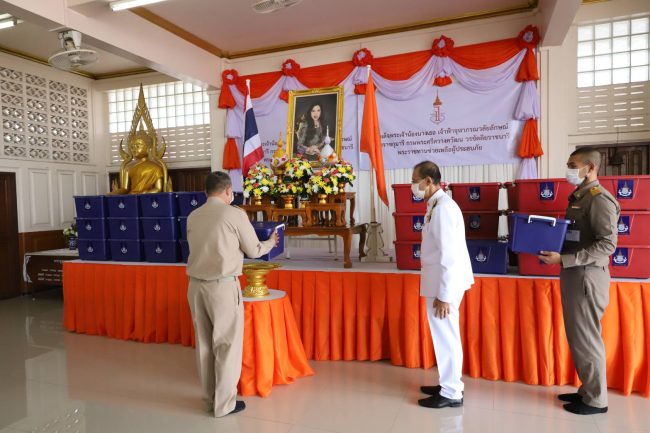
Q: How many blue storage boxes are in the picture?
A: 15